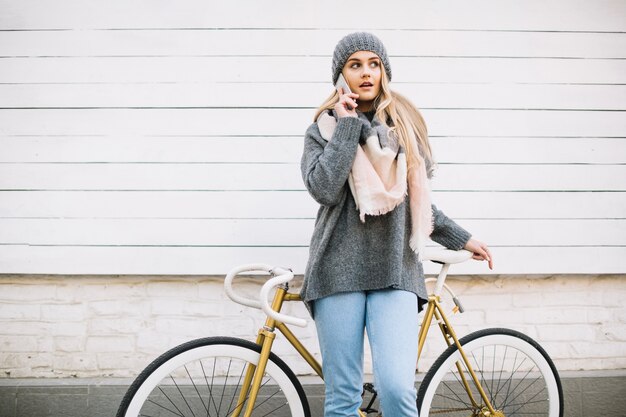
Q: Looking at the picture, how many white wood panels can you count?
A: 10